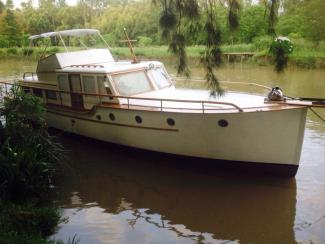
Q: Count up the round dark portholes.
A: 5